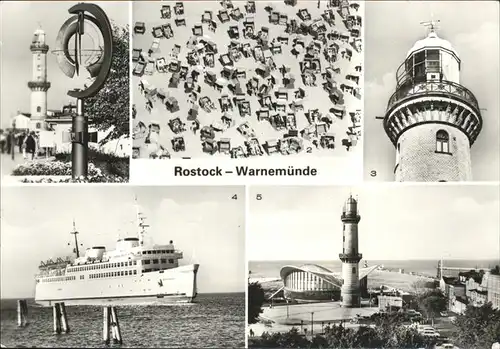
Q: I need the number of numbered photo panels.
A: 5